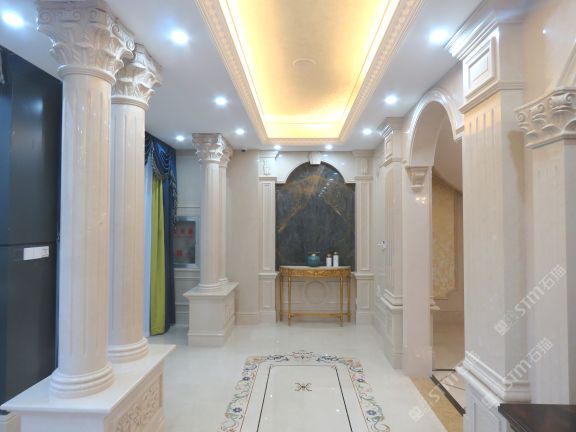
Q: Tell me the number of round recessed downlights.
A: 10